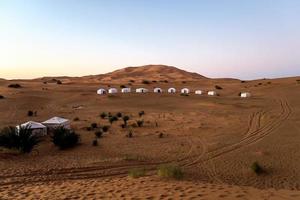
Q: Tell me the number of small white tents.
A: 10